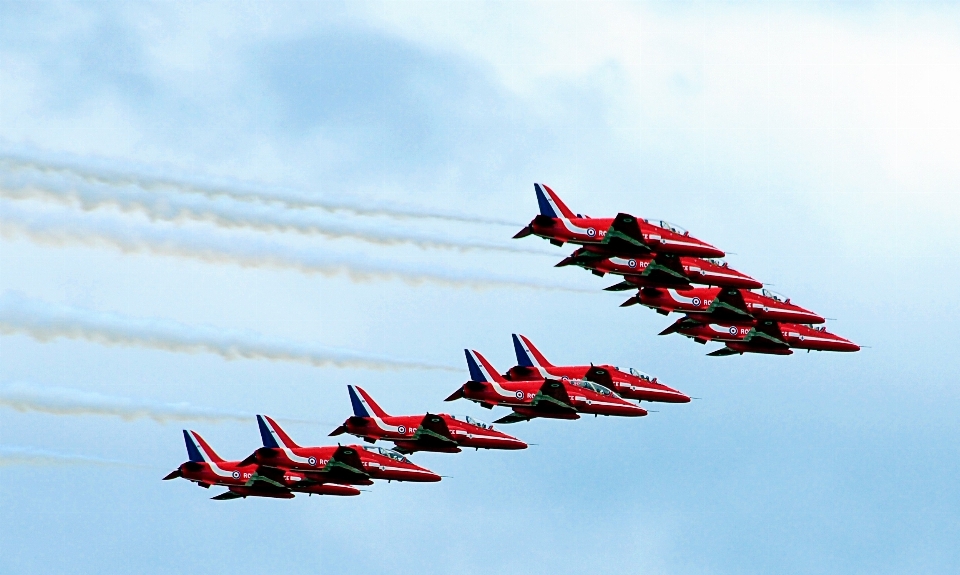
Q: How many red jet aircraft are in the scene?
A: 9